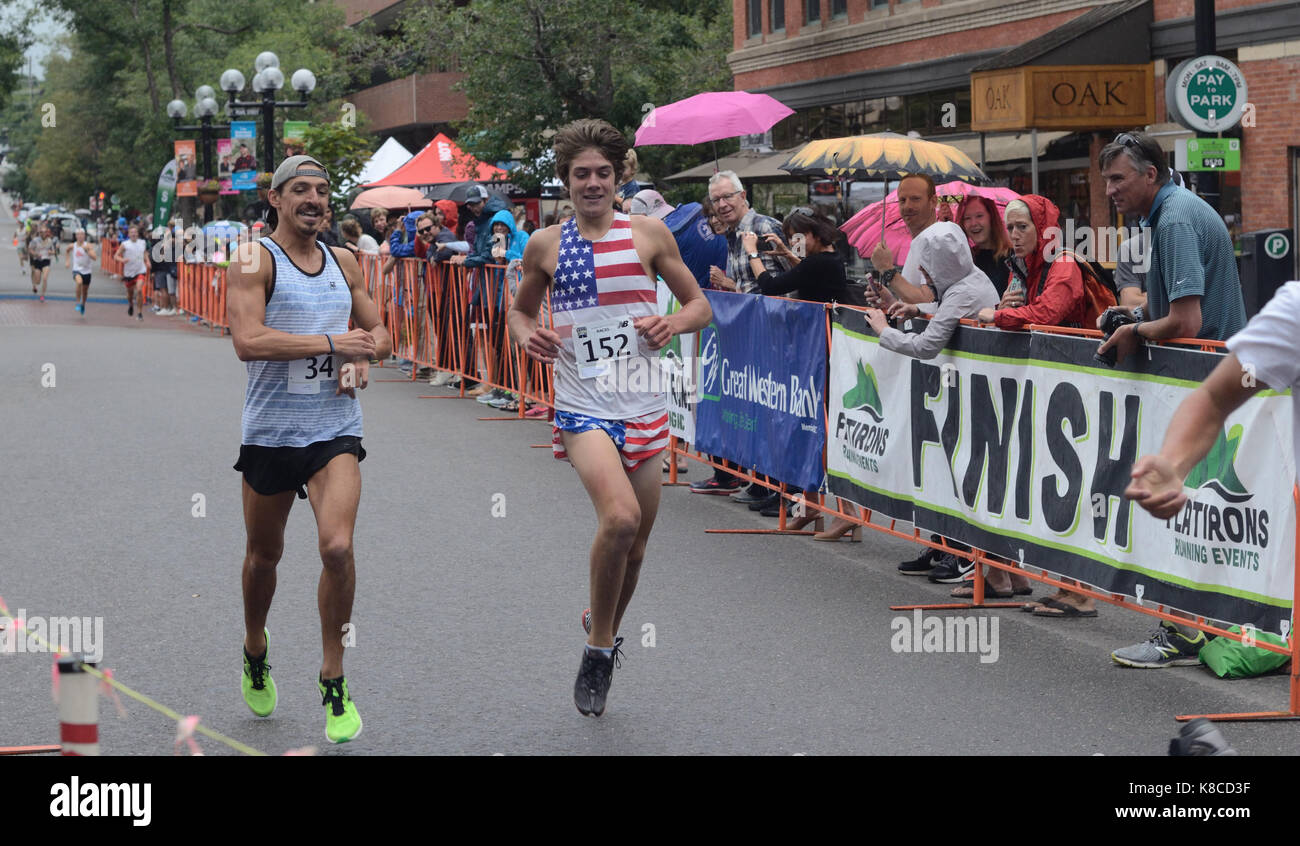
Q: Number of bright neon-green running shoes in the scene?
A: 2